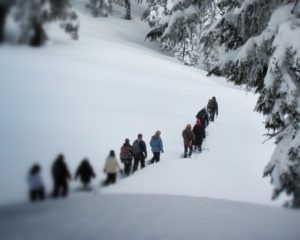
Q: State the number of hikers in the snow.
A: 11